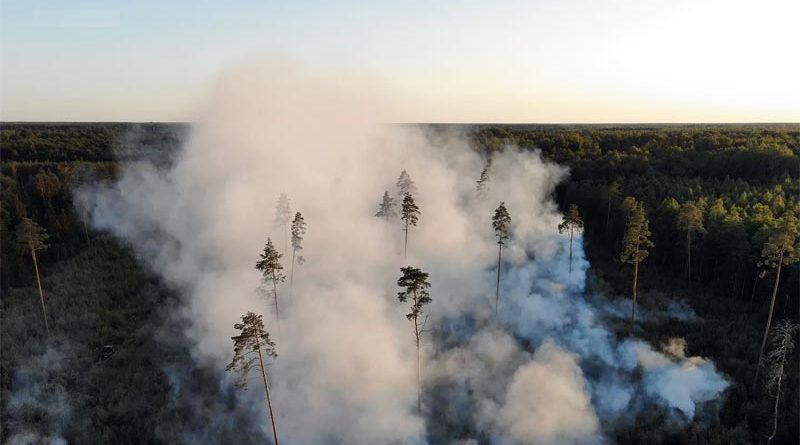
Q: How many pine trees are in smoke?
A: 11